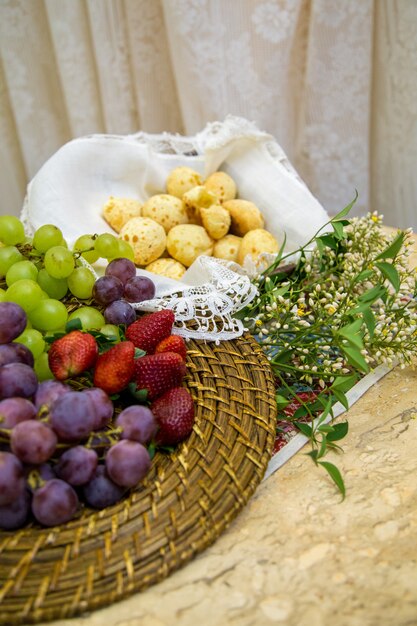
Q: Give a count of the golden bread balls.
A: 12